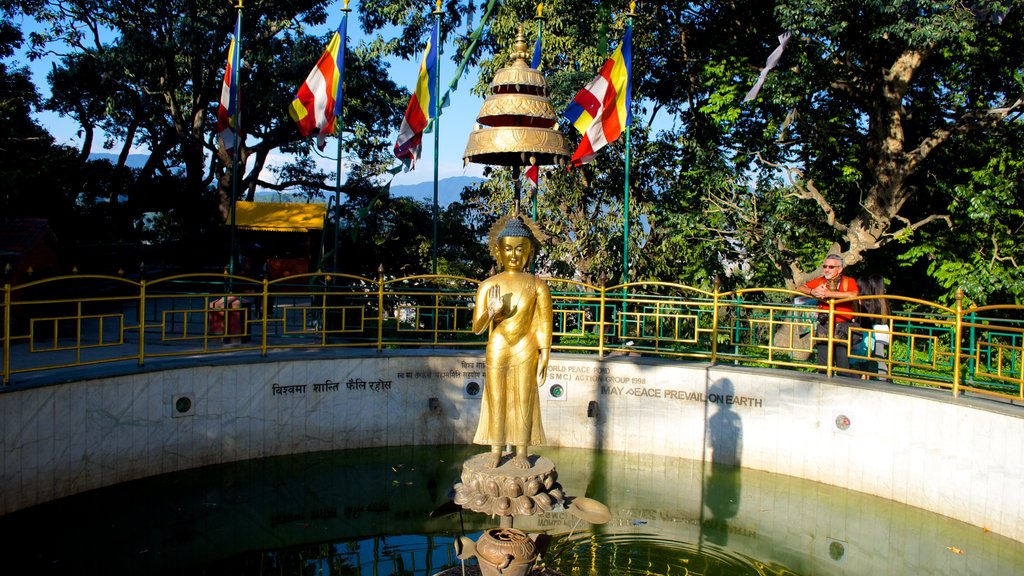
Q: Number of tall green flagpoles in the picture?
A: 5